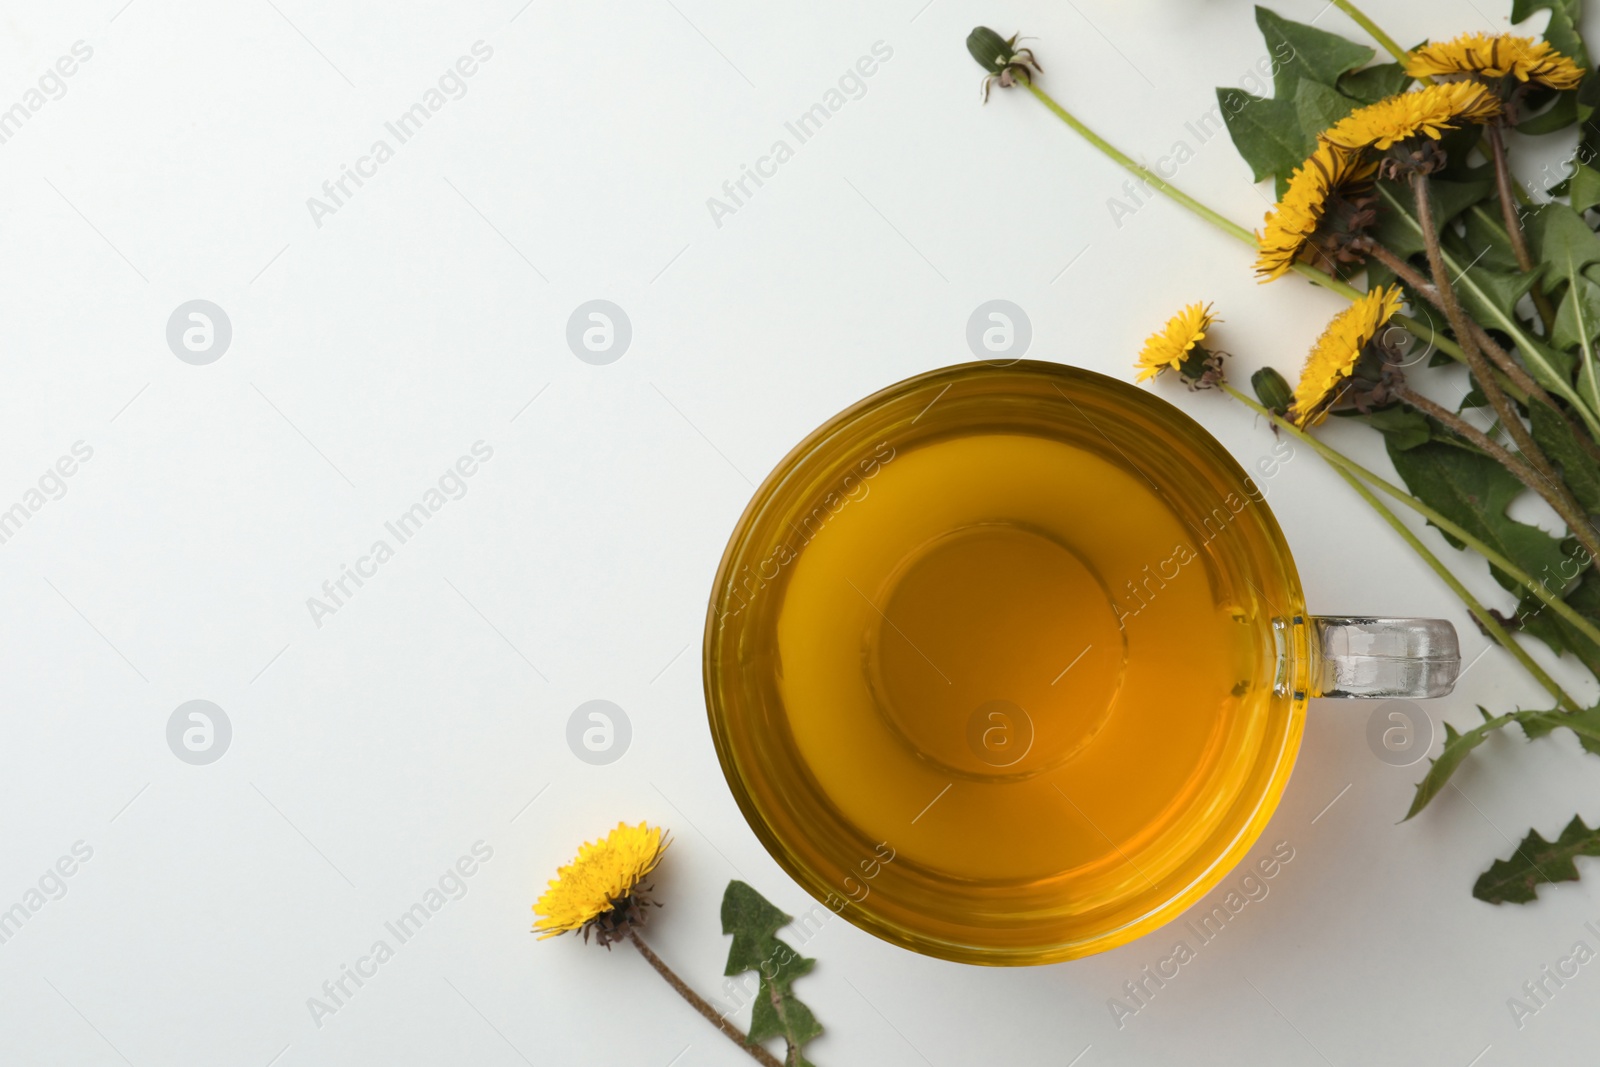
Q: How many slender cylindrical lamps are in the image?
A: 0